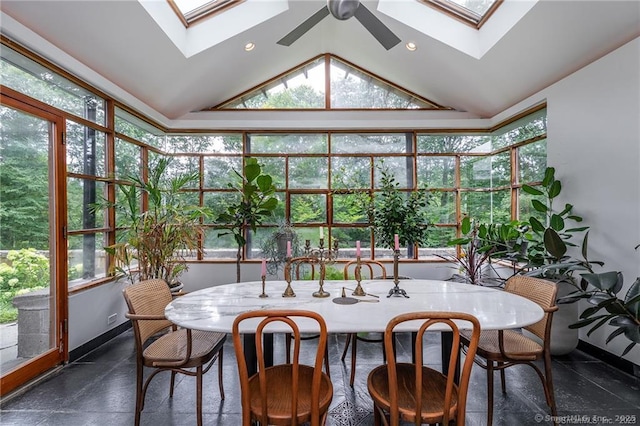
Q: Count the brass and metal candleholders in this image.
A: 5